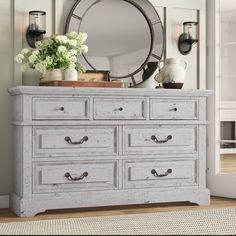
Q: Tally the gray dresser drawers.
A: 7